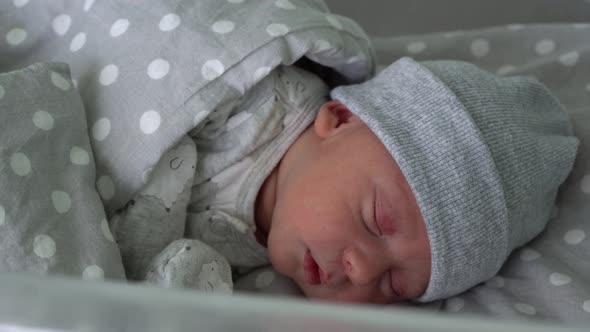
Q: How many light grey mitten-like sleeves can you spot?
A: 2